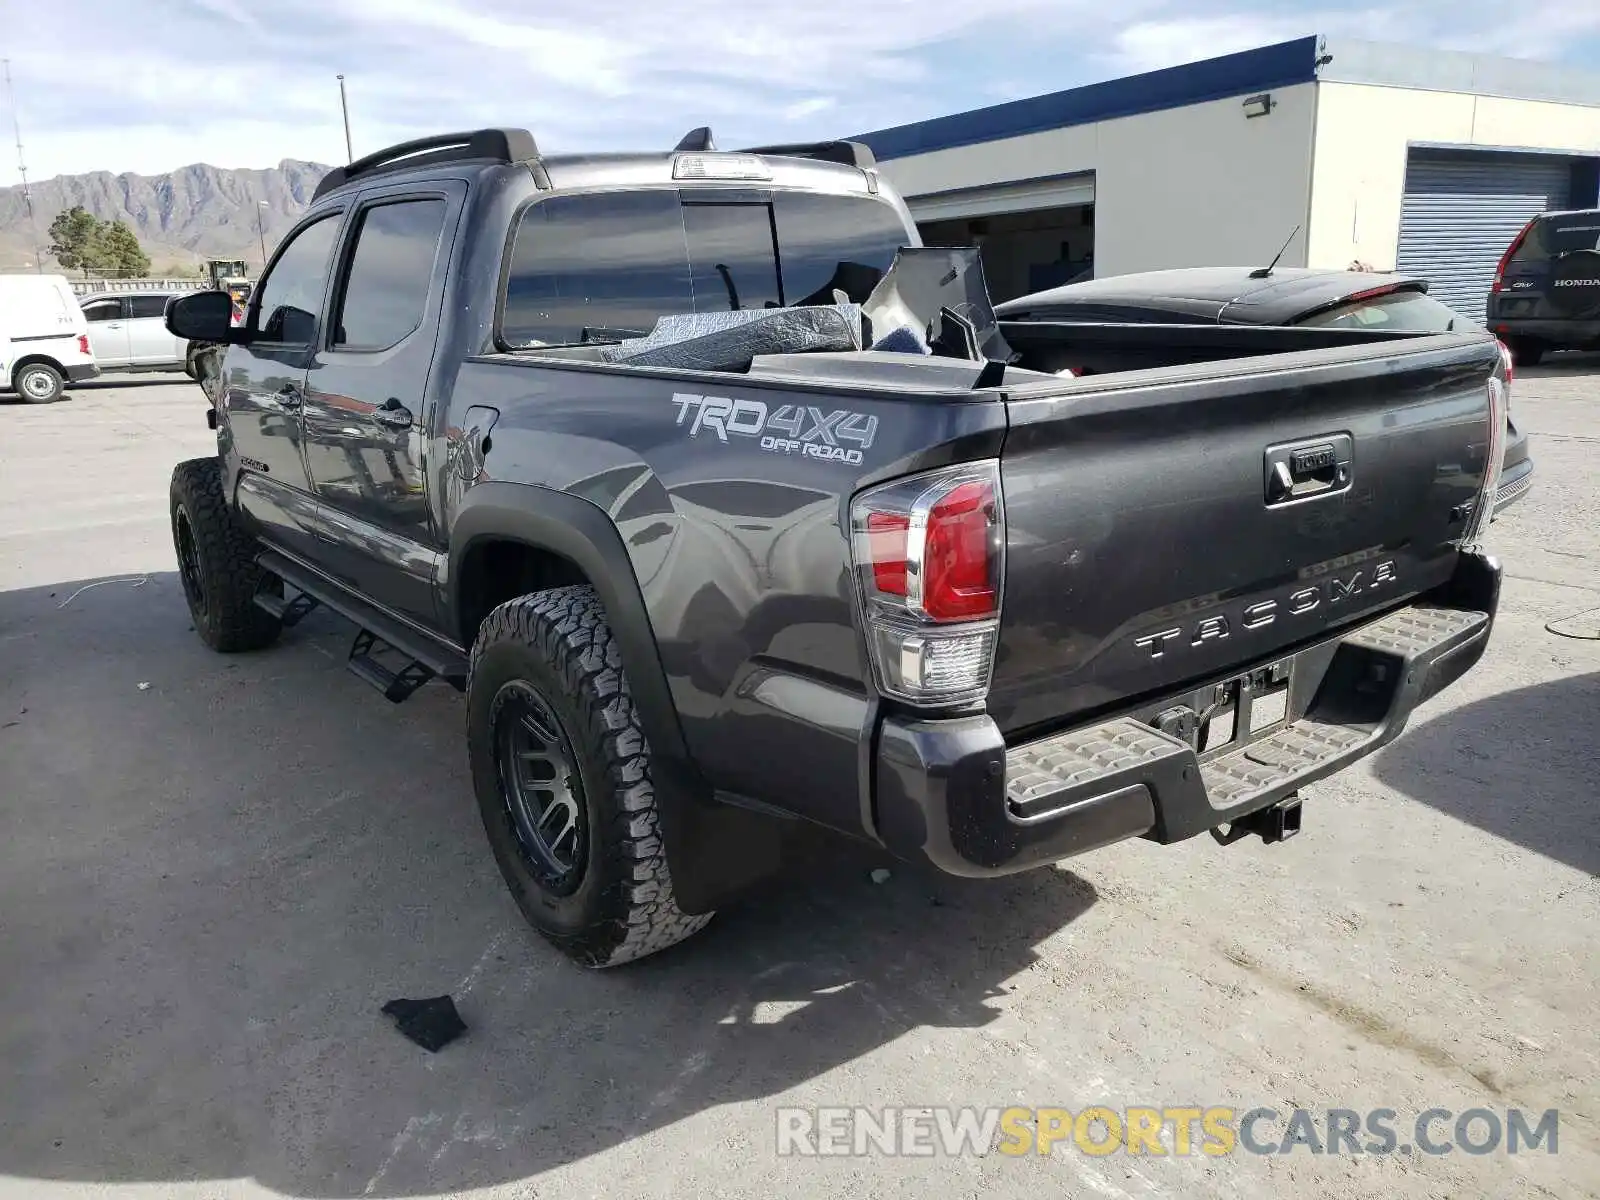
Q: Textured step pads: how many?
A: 3